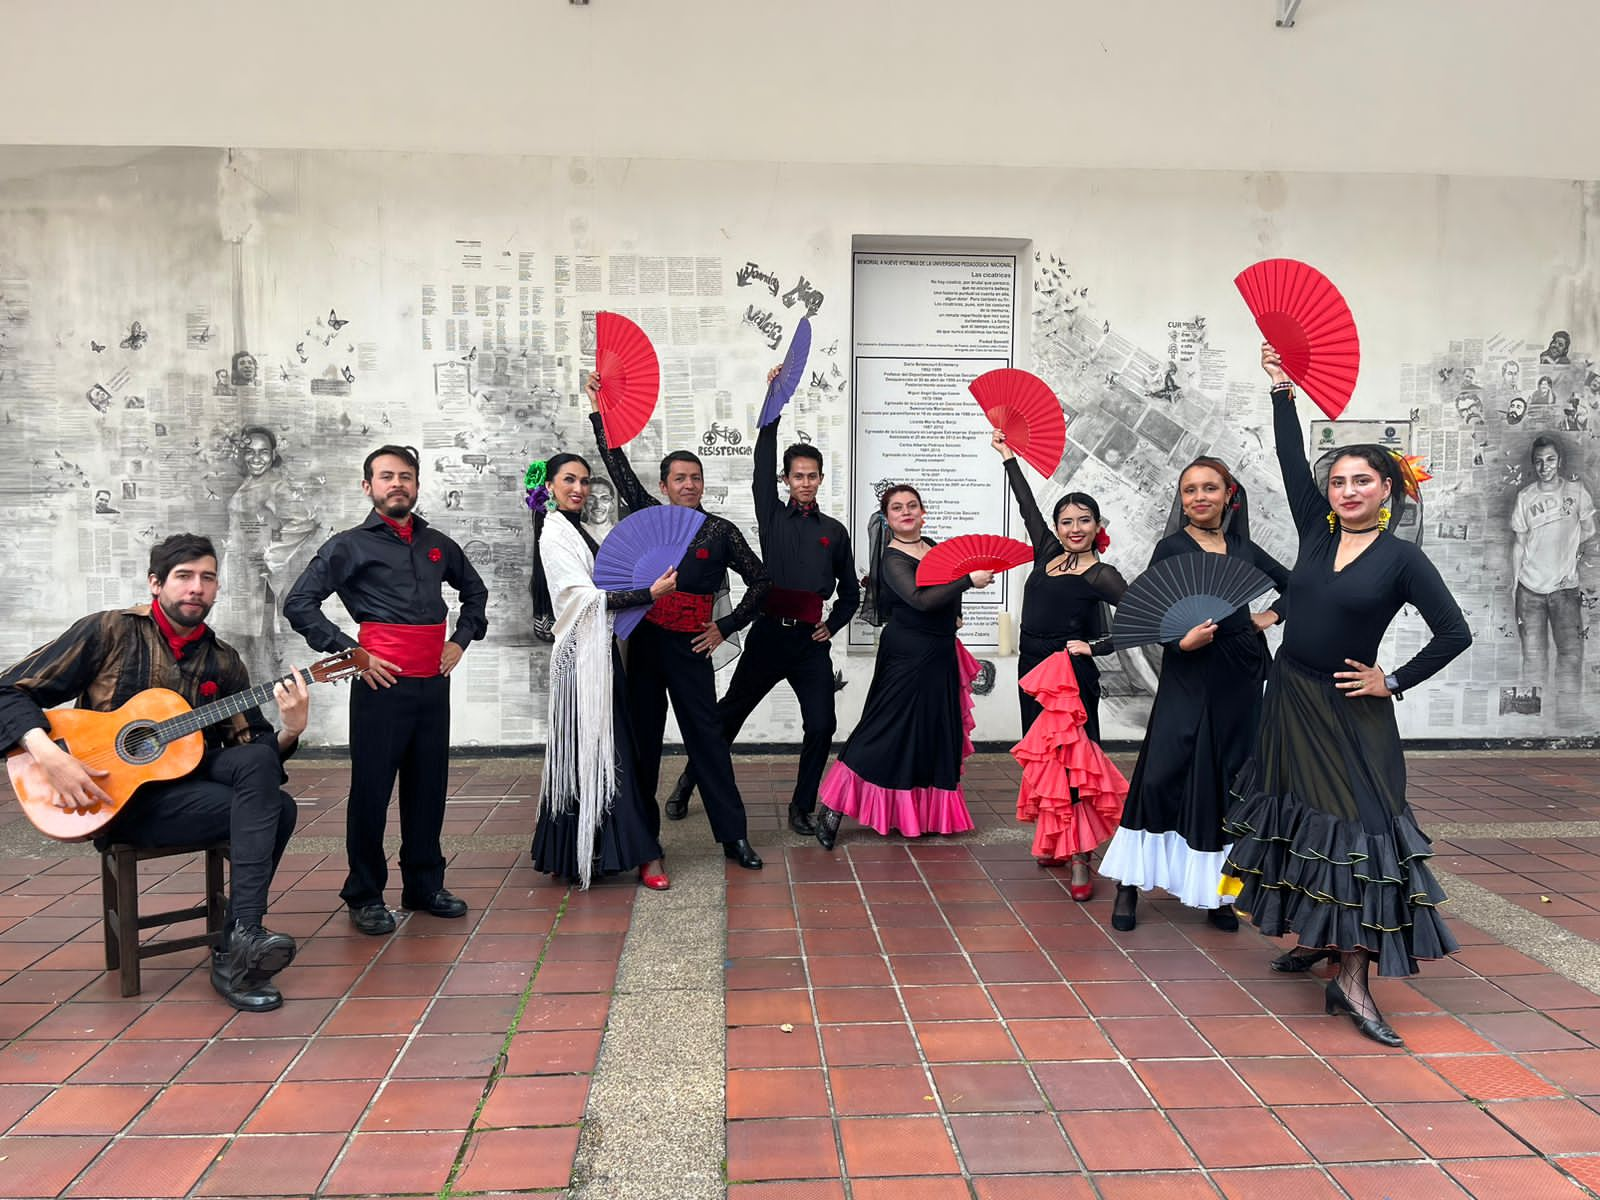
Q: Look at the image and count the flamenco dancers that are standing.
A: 8